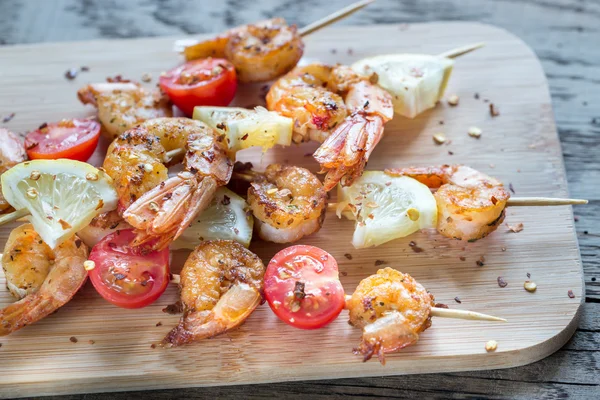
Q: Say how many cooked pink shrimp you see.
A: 11